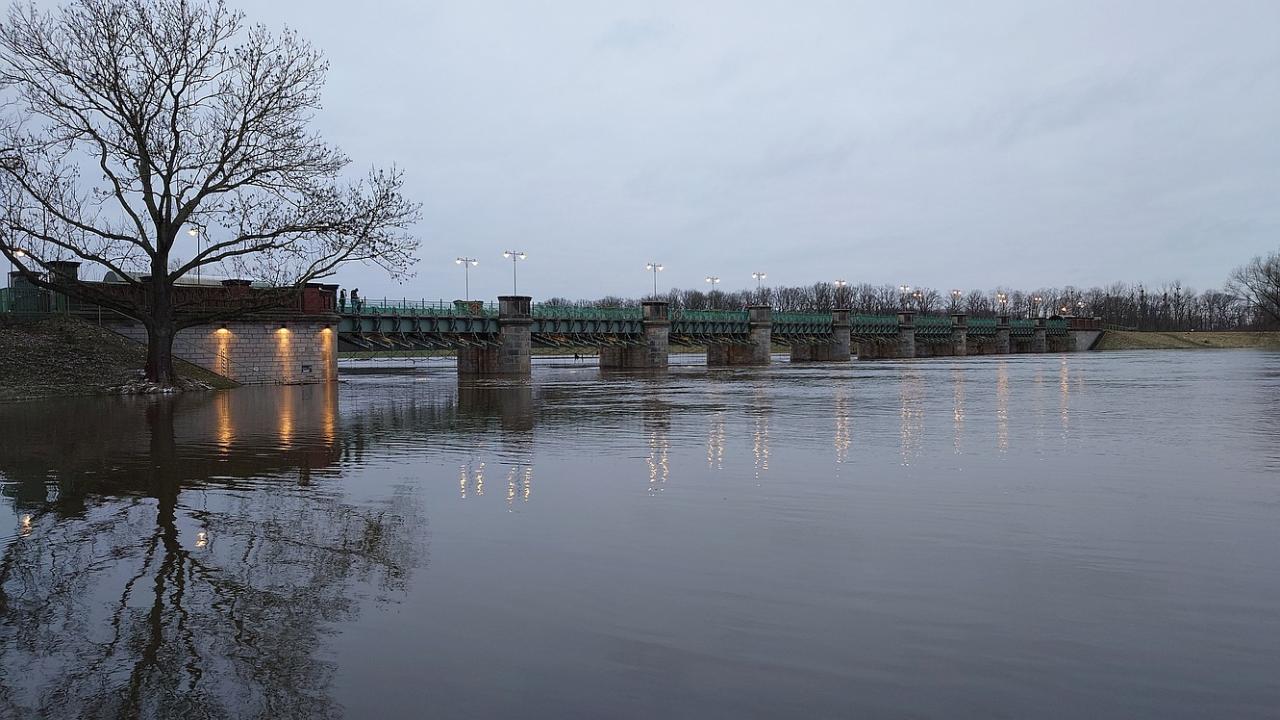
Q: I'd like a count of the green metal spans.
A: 9